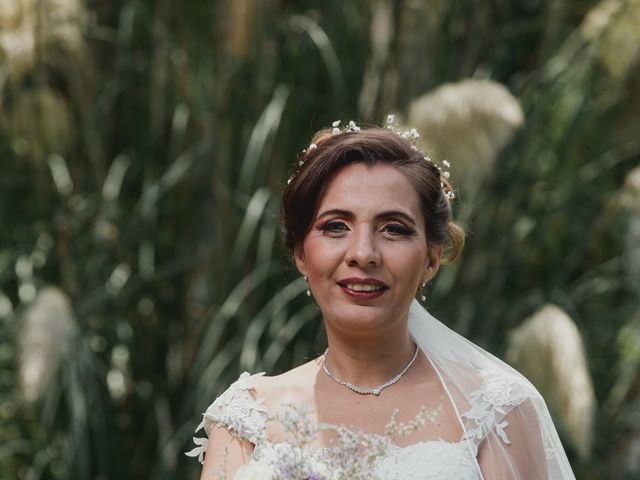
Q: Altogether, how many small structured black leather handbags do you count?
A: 0